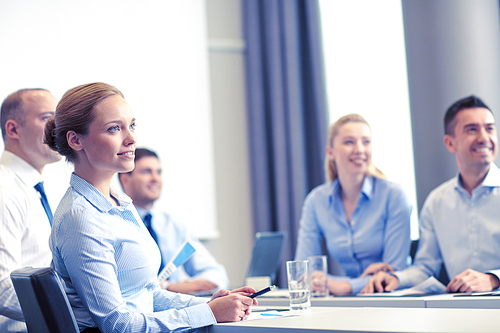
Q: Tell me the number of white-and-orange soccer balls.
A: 0